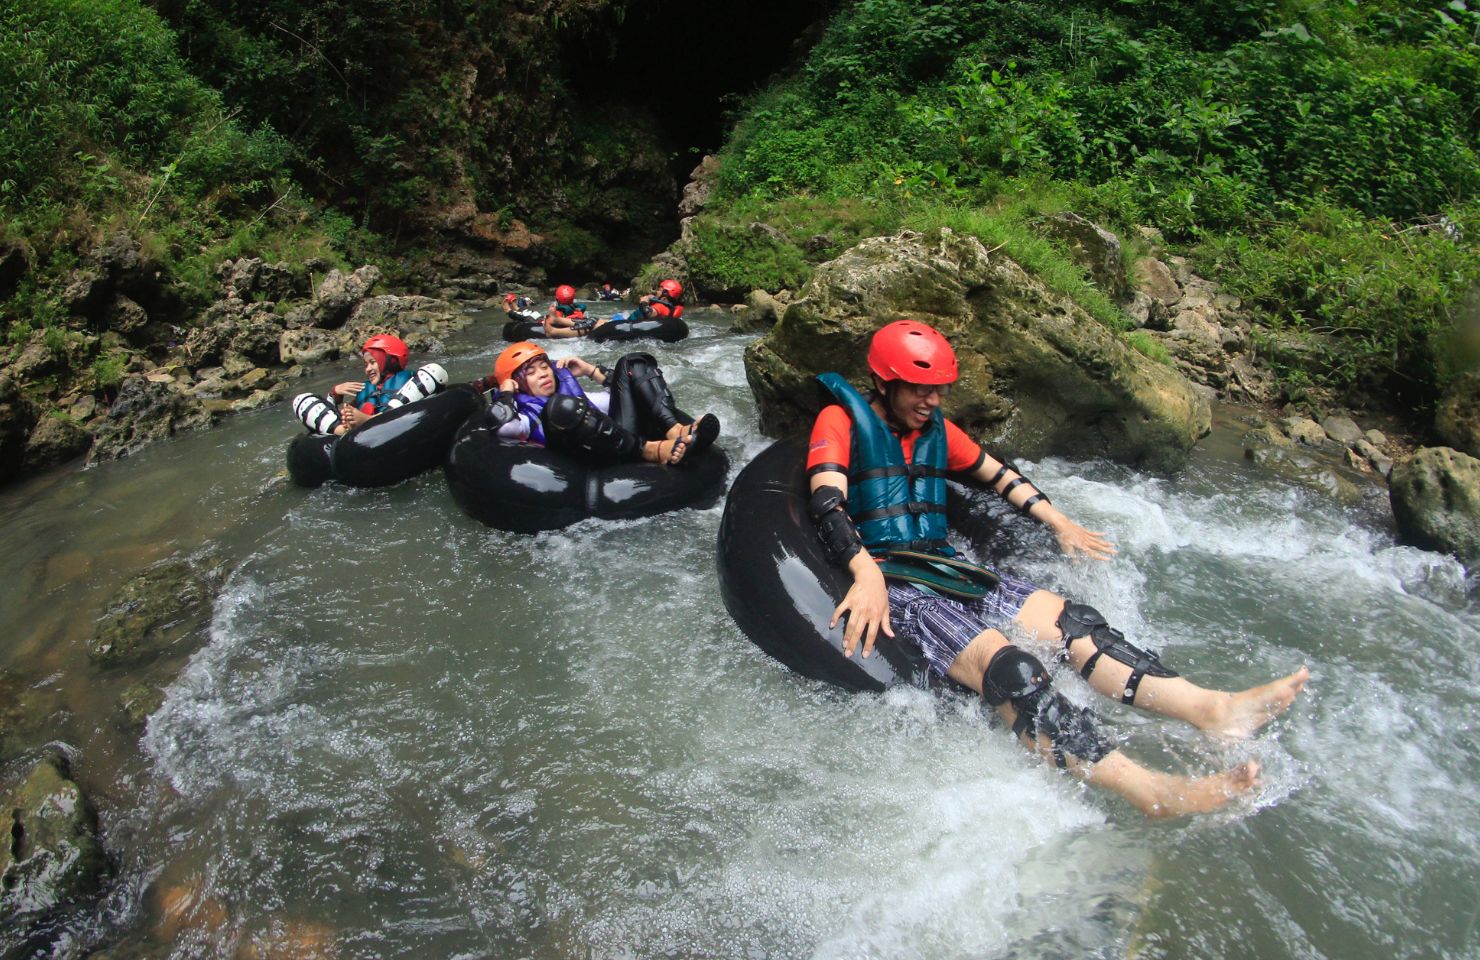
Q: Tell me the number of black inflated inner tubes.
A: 5